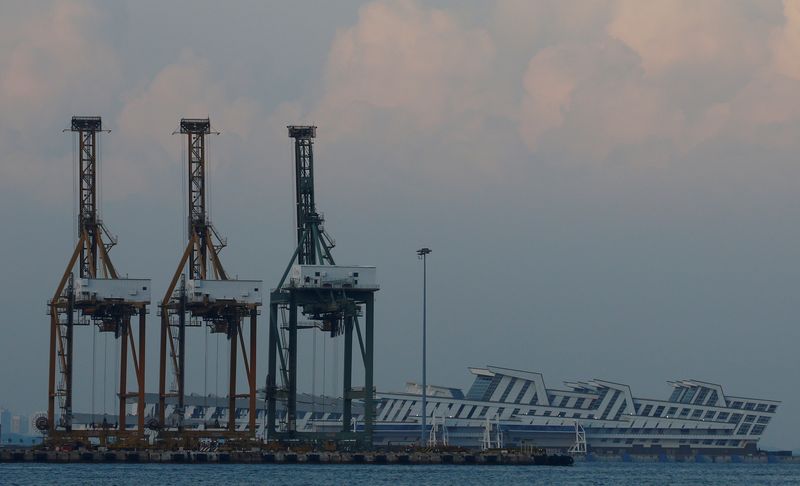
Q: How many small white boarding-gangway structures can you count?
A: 3